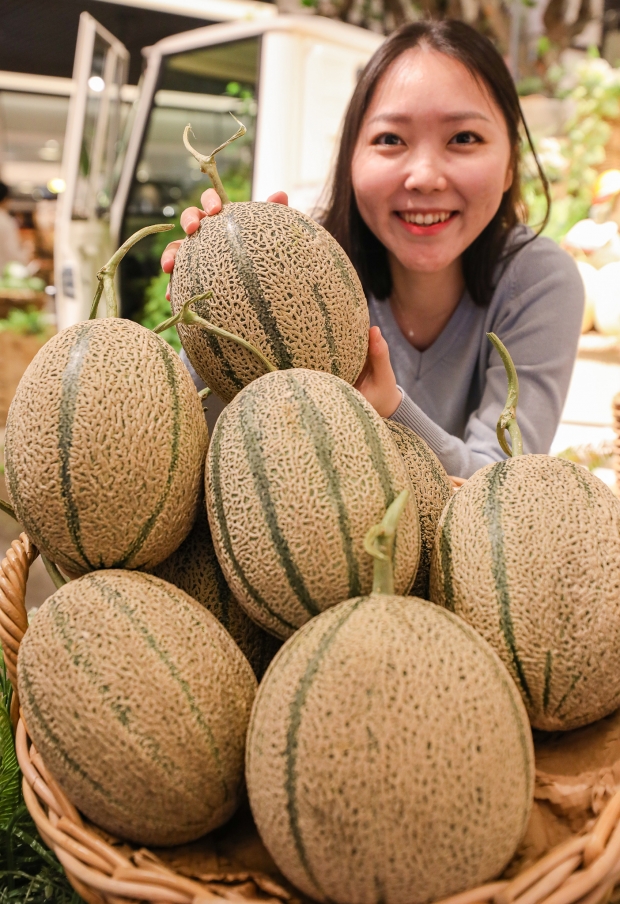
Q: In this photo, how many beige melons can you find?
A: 8